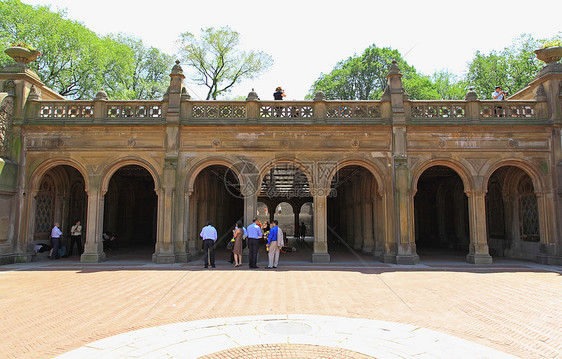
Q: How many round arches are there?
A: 7